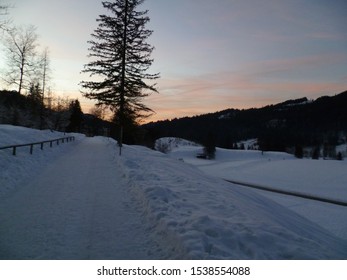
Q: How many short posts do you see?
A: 9